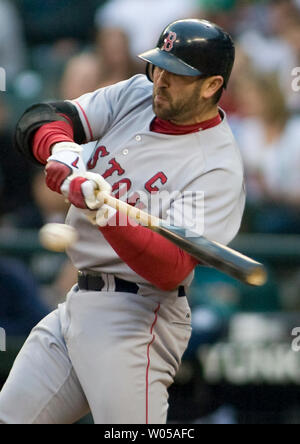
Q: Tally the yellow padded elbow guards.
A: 0